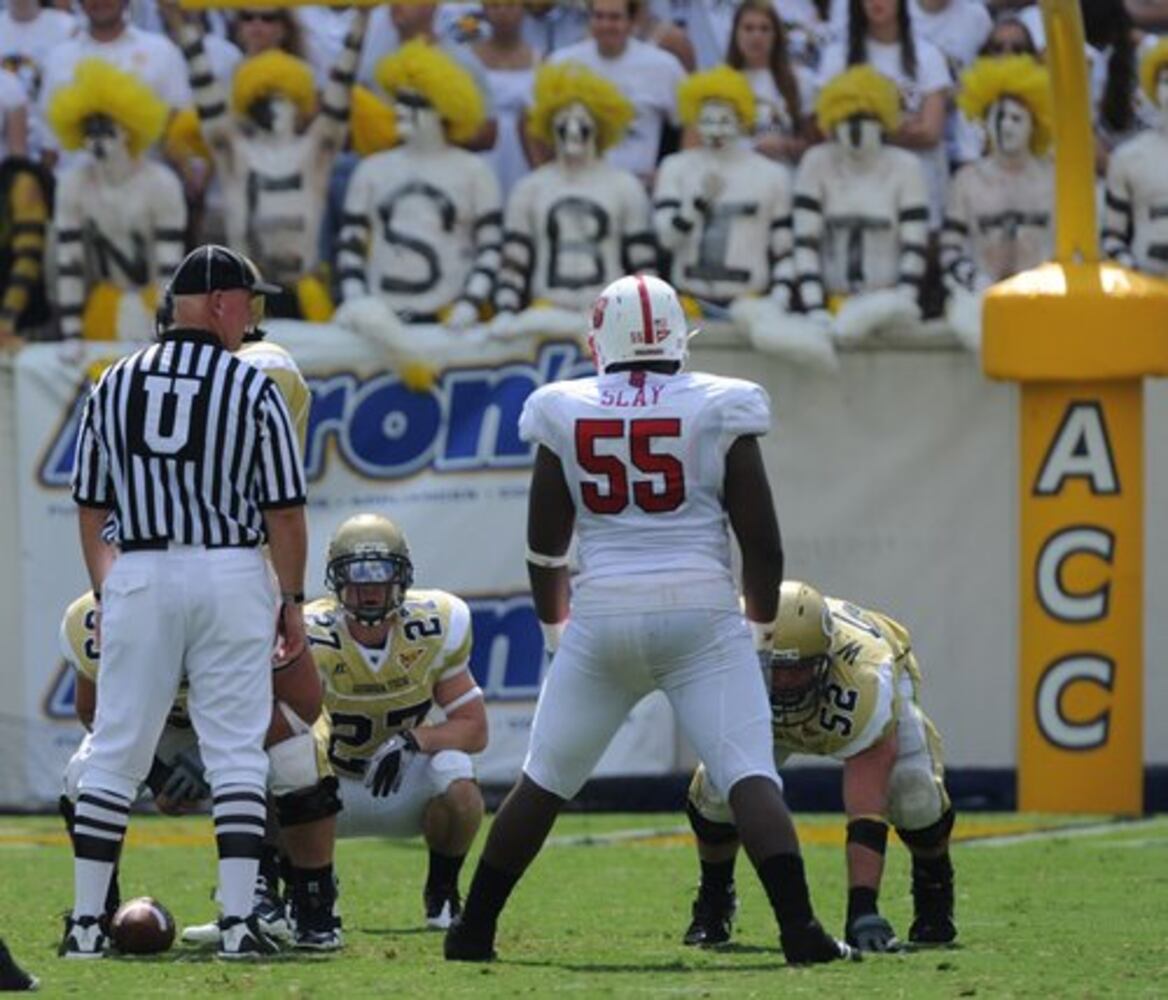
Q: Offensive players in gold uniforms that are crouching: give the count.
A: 3